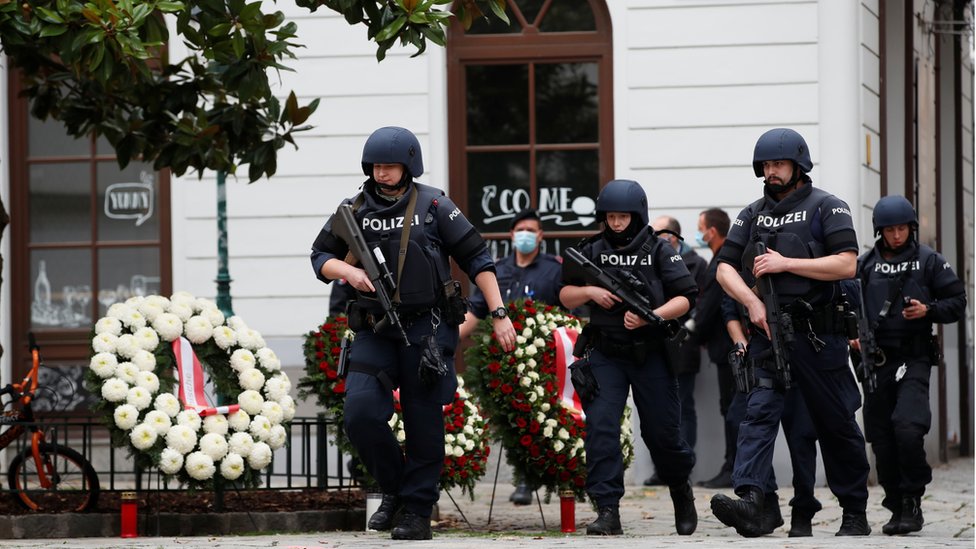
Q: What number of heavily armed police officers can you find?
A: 4